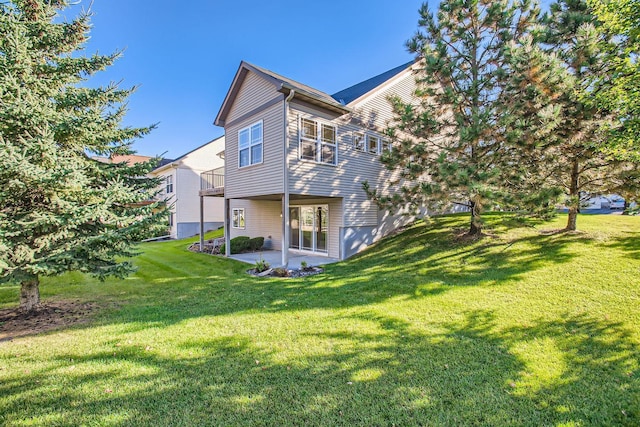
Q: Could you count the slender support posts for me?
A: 3